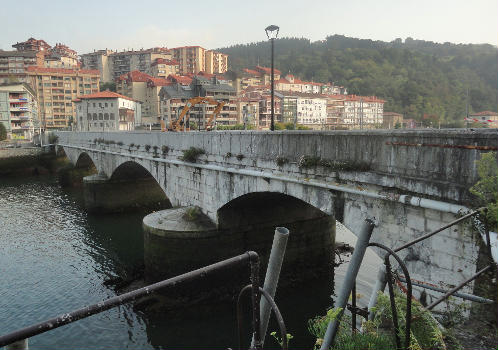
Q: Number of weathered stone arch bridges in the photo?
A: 1